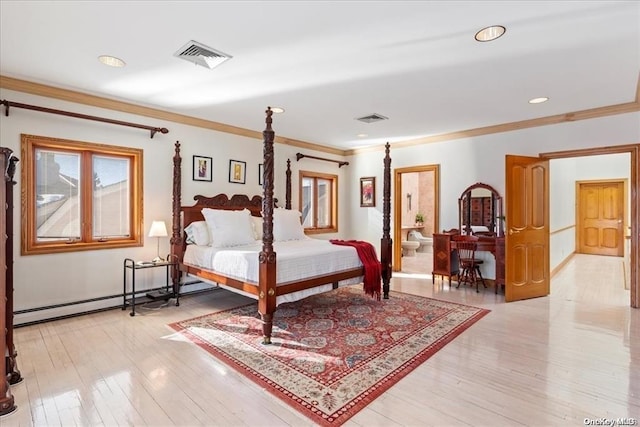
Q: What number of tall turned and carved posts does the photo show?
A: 4